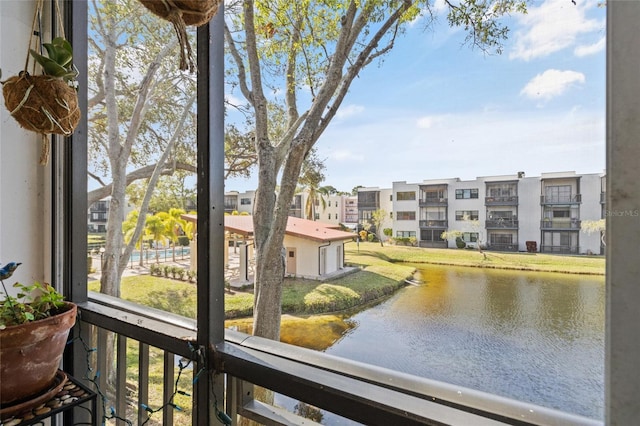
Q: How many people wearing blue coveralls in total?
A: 0